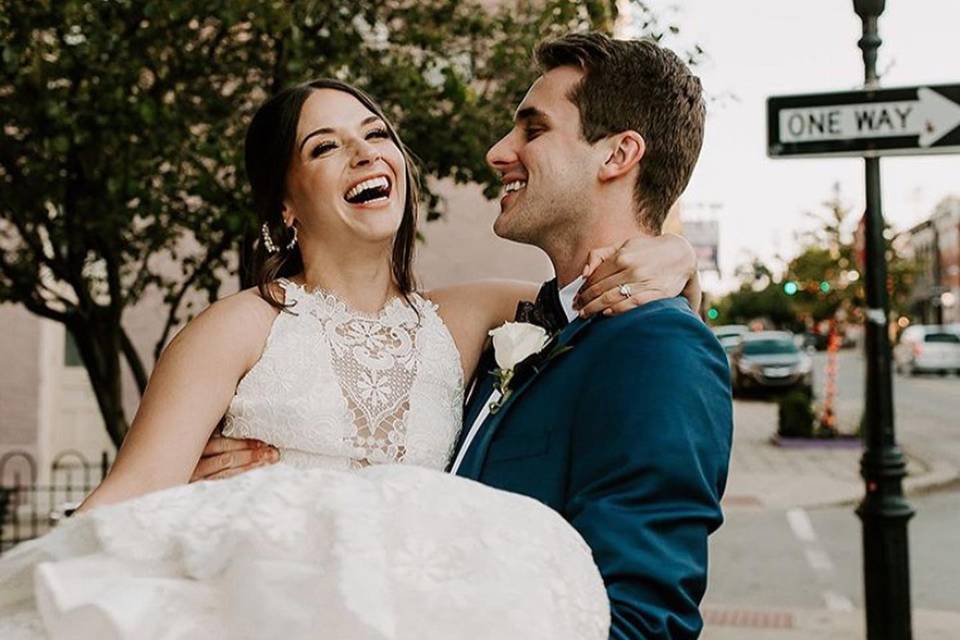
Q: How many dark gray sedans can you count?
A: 1